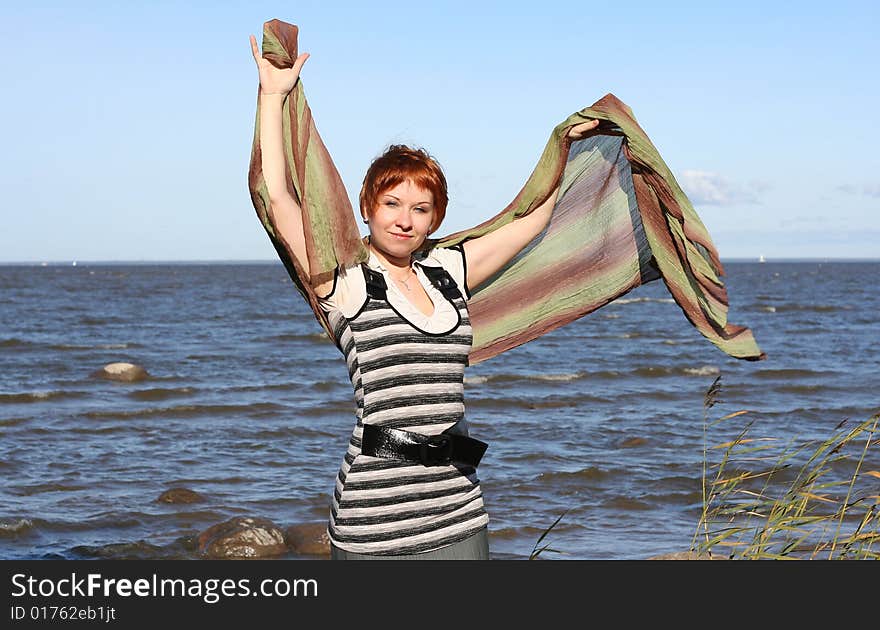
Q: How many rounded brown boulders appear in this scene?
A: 4